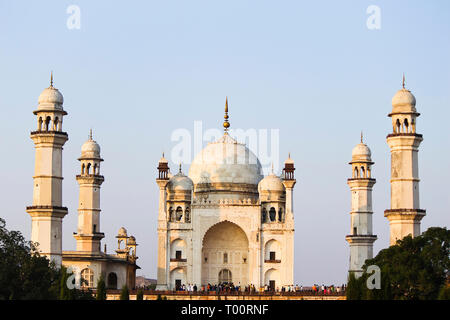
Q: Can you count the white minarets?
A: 4